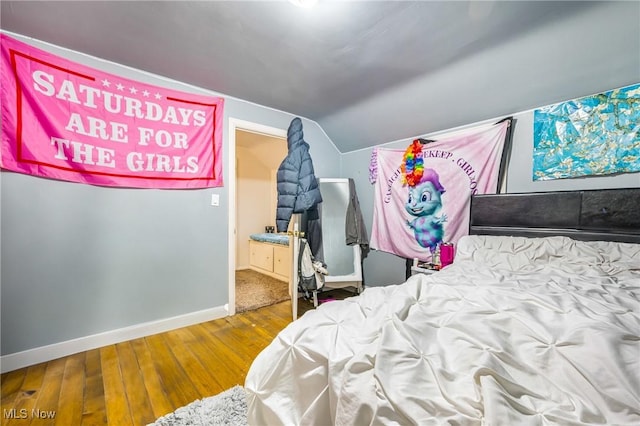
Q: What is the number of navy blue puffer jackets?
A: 1